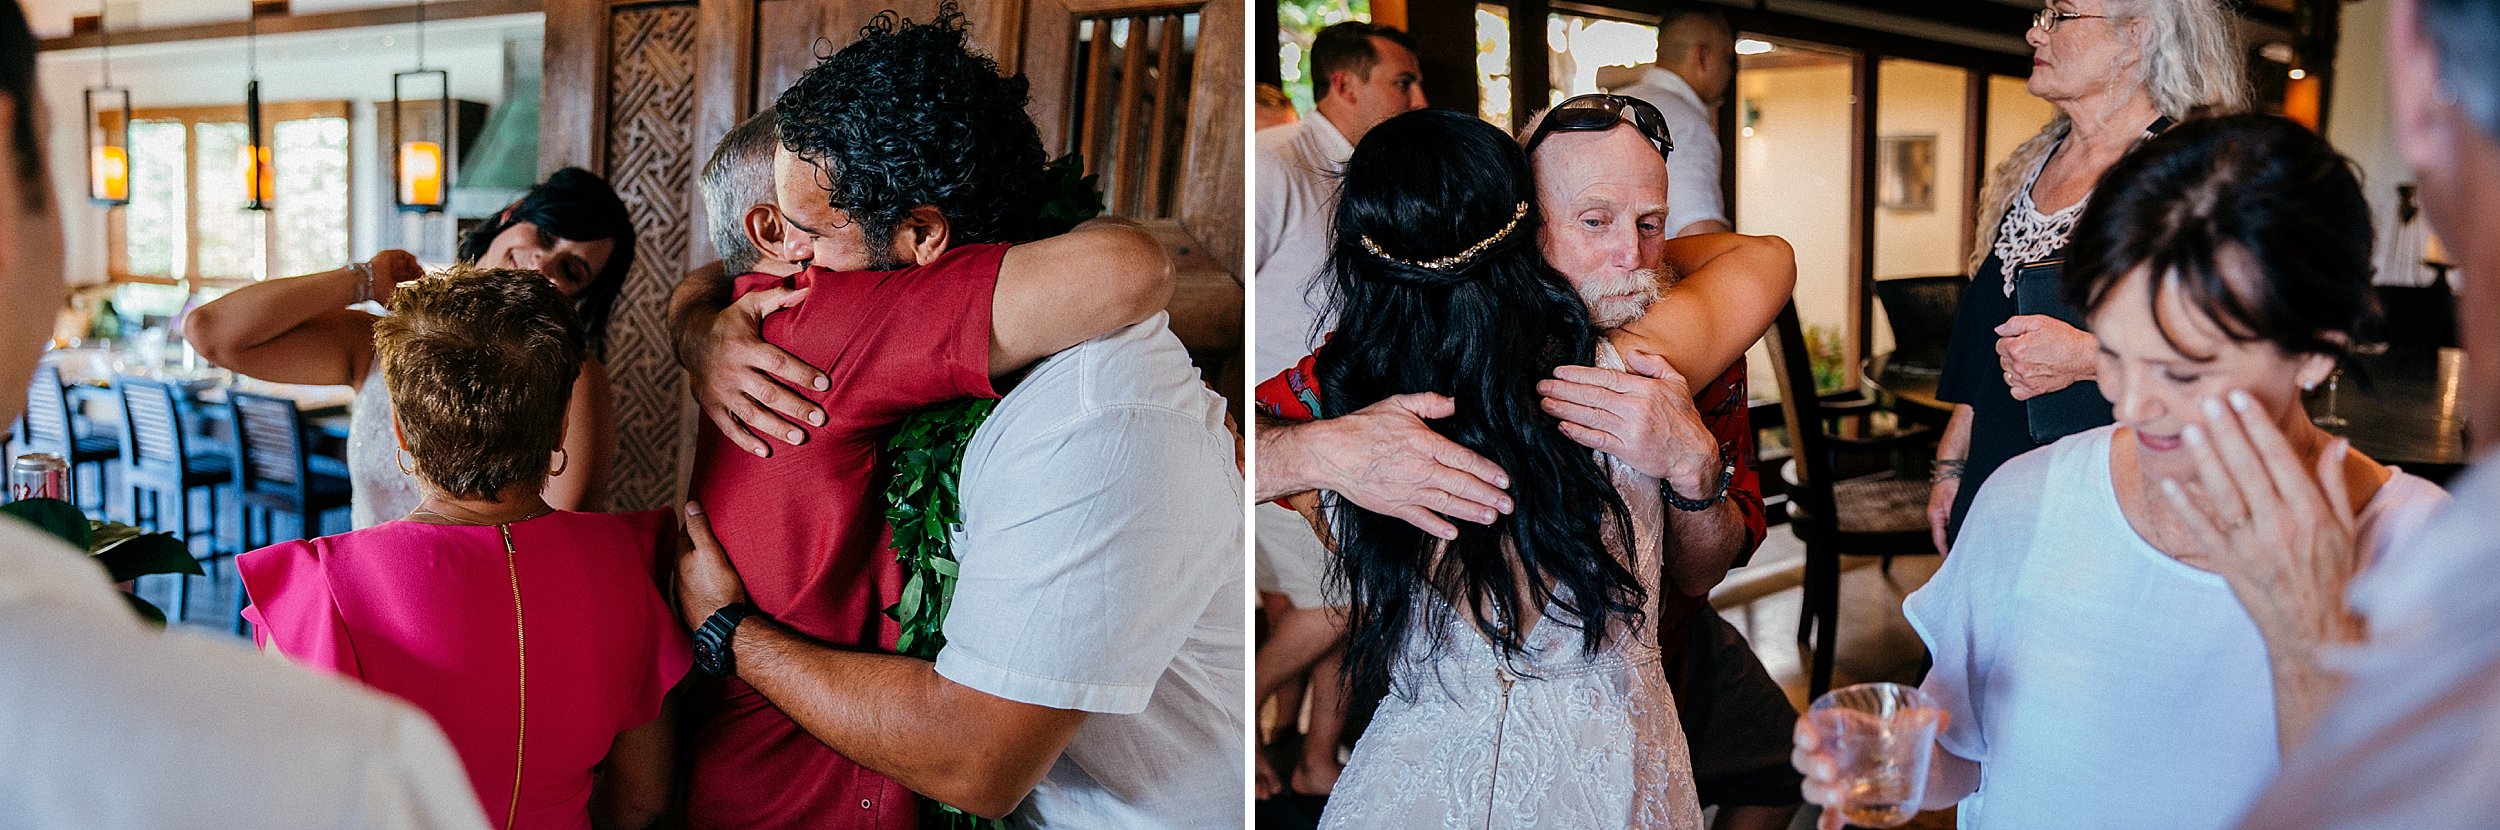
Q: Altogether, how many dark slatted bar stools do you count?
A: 3